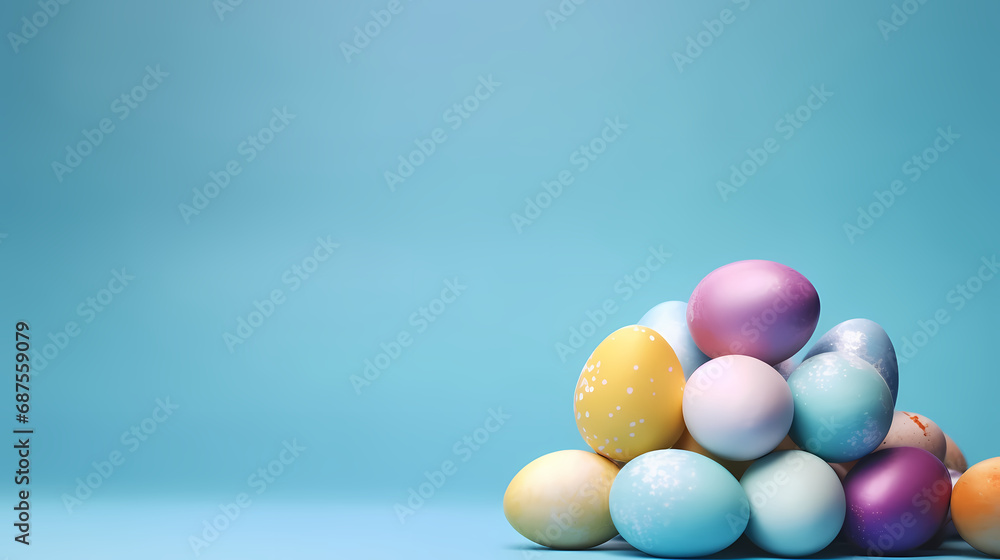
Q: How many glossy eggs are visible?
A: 2